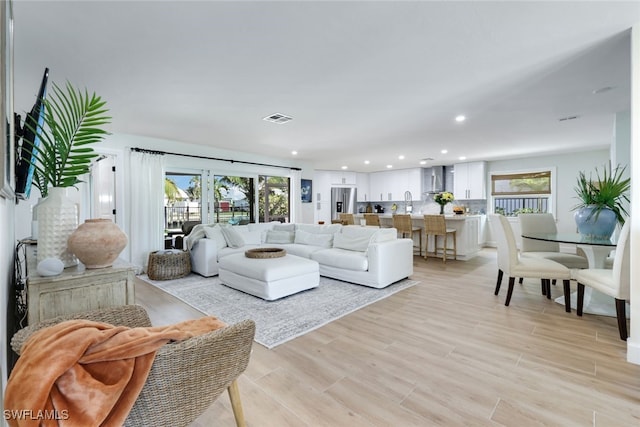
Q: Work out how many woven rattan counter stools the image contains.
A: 4